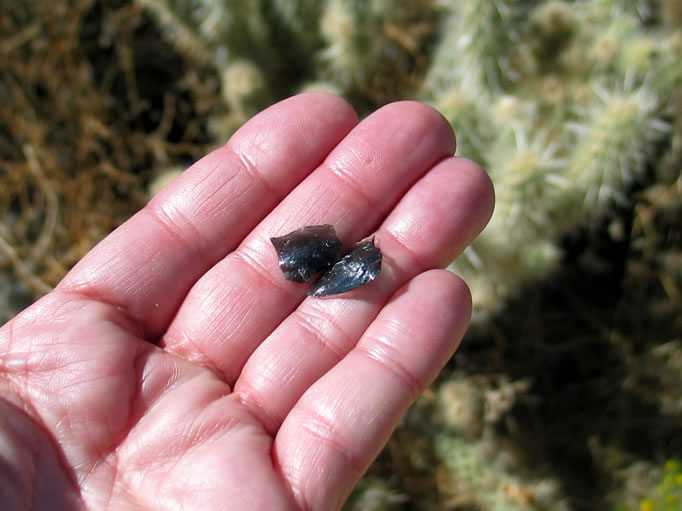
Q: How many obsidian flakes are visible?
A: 2